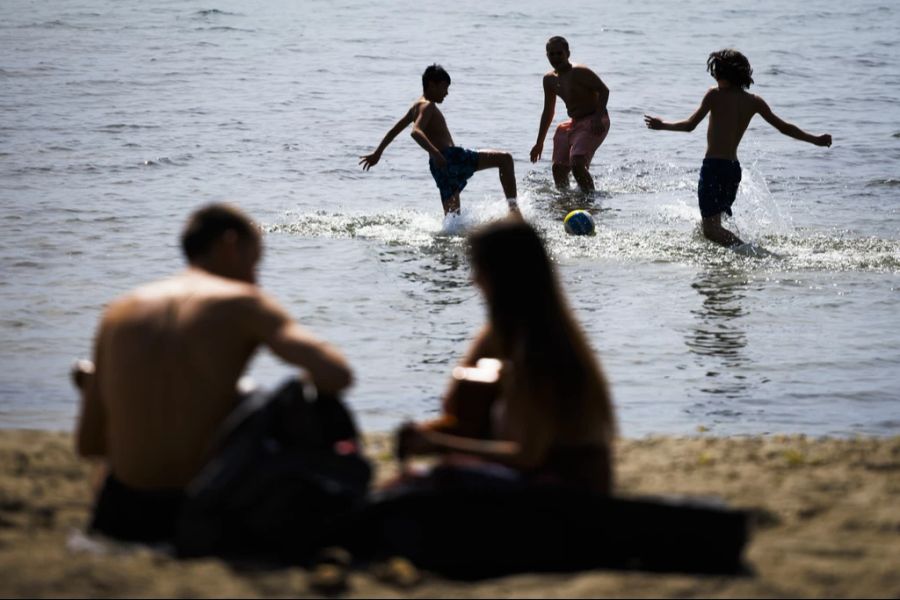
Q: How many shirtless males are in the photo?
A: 4